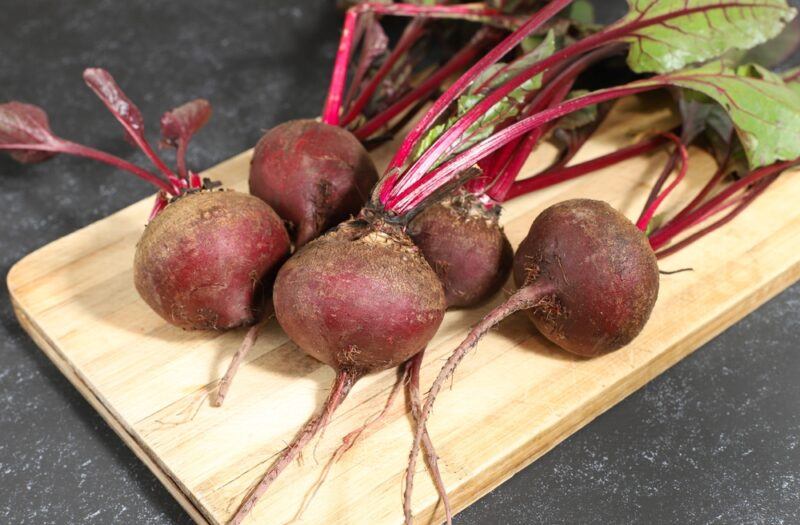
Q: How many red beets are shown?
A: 5